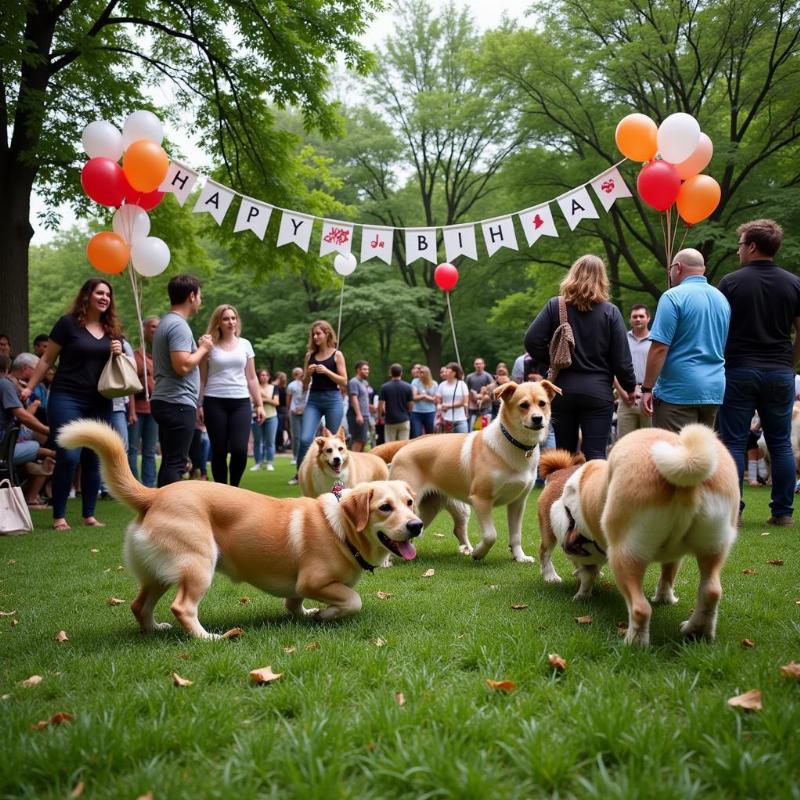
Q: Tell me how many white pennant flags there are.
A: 12